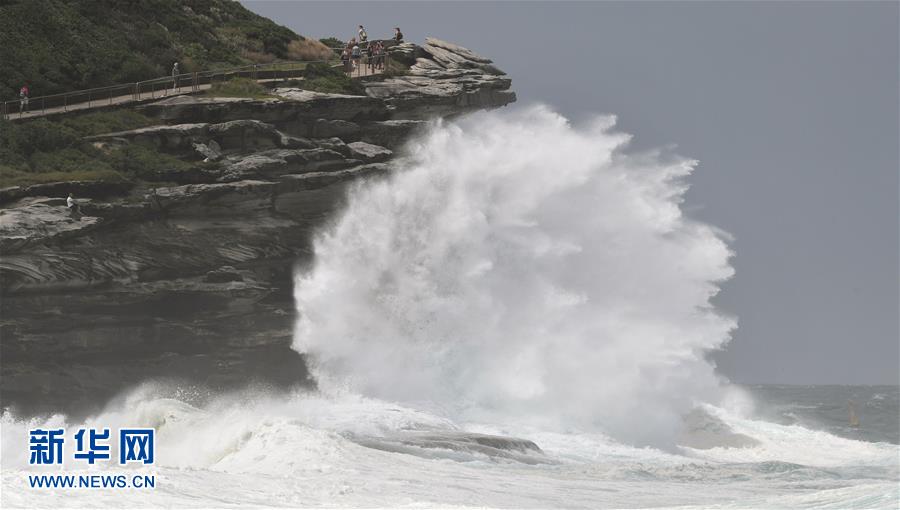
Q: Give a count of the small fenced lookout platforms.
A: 1